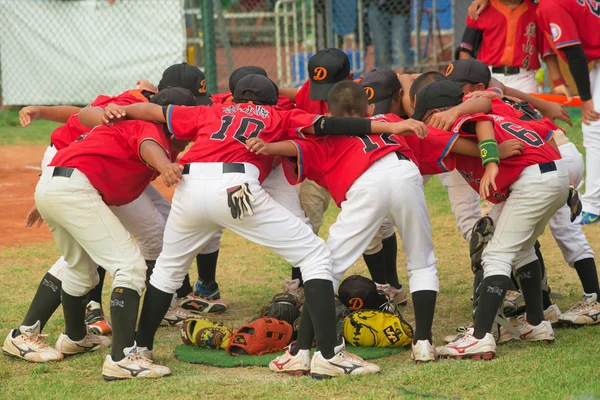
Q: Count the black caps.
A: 9